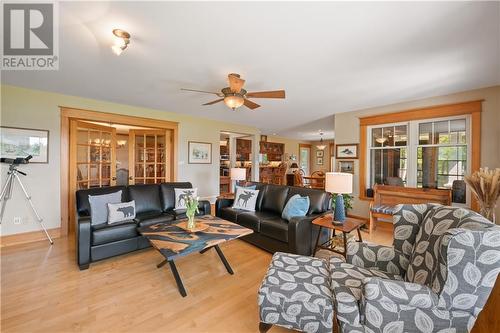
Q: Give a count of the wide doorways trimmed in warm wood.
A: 1